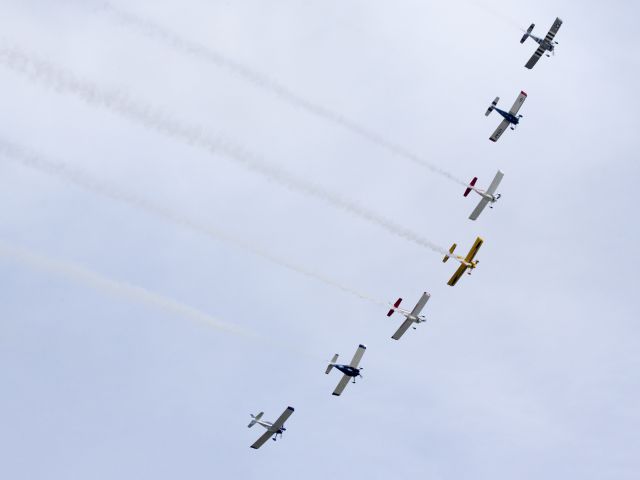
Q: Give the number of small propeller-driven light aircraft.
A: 7